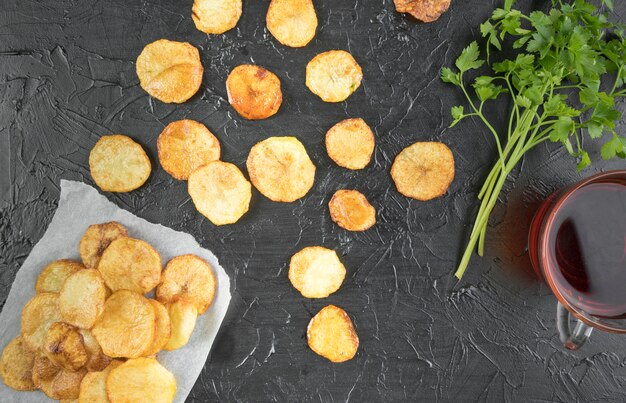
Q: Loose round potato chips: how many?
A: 15